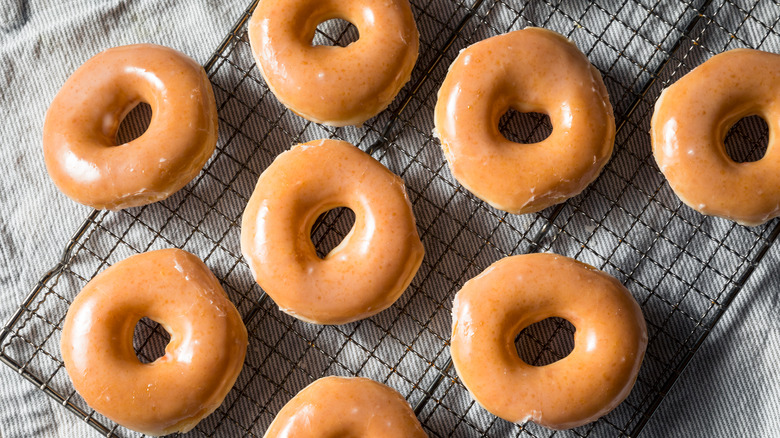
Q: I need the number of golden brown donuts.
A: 8